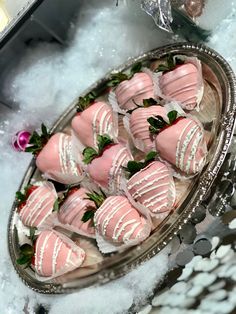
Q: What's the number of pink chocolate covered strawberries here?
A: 12